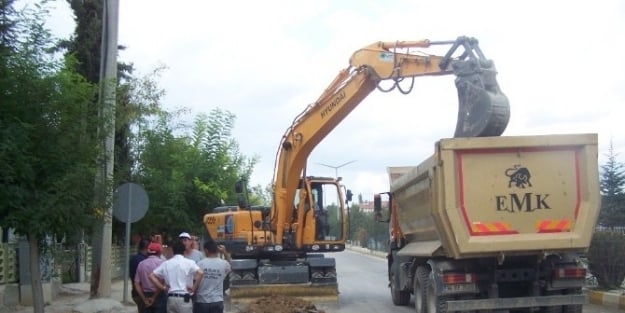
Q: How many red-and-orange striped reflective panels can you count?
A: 2